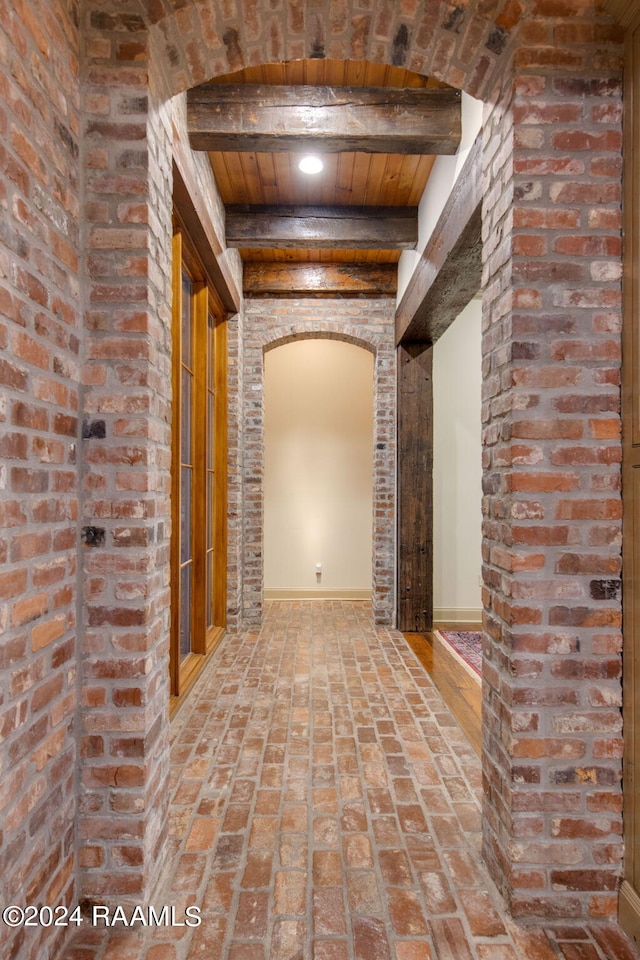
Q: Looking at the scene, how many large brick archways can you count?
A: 2